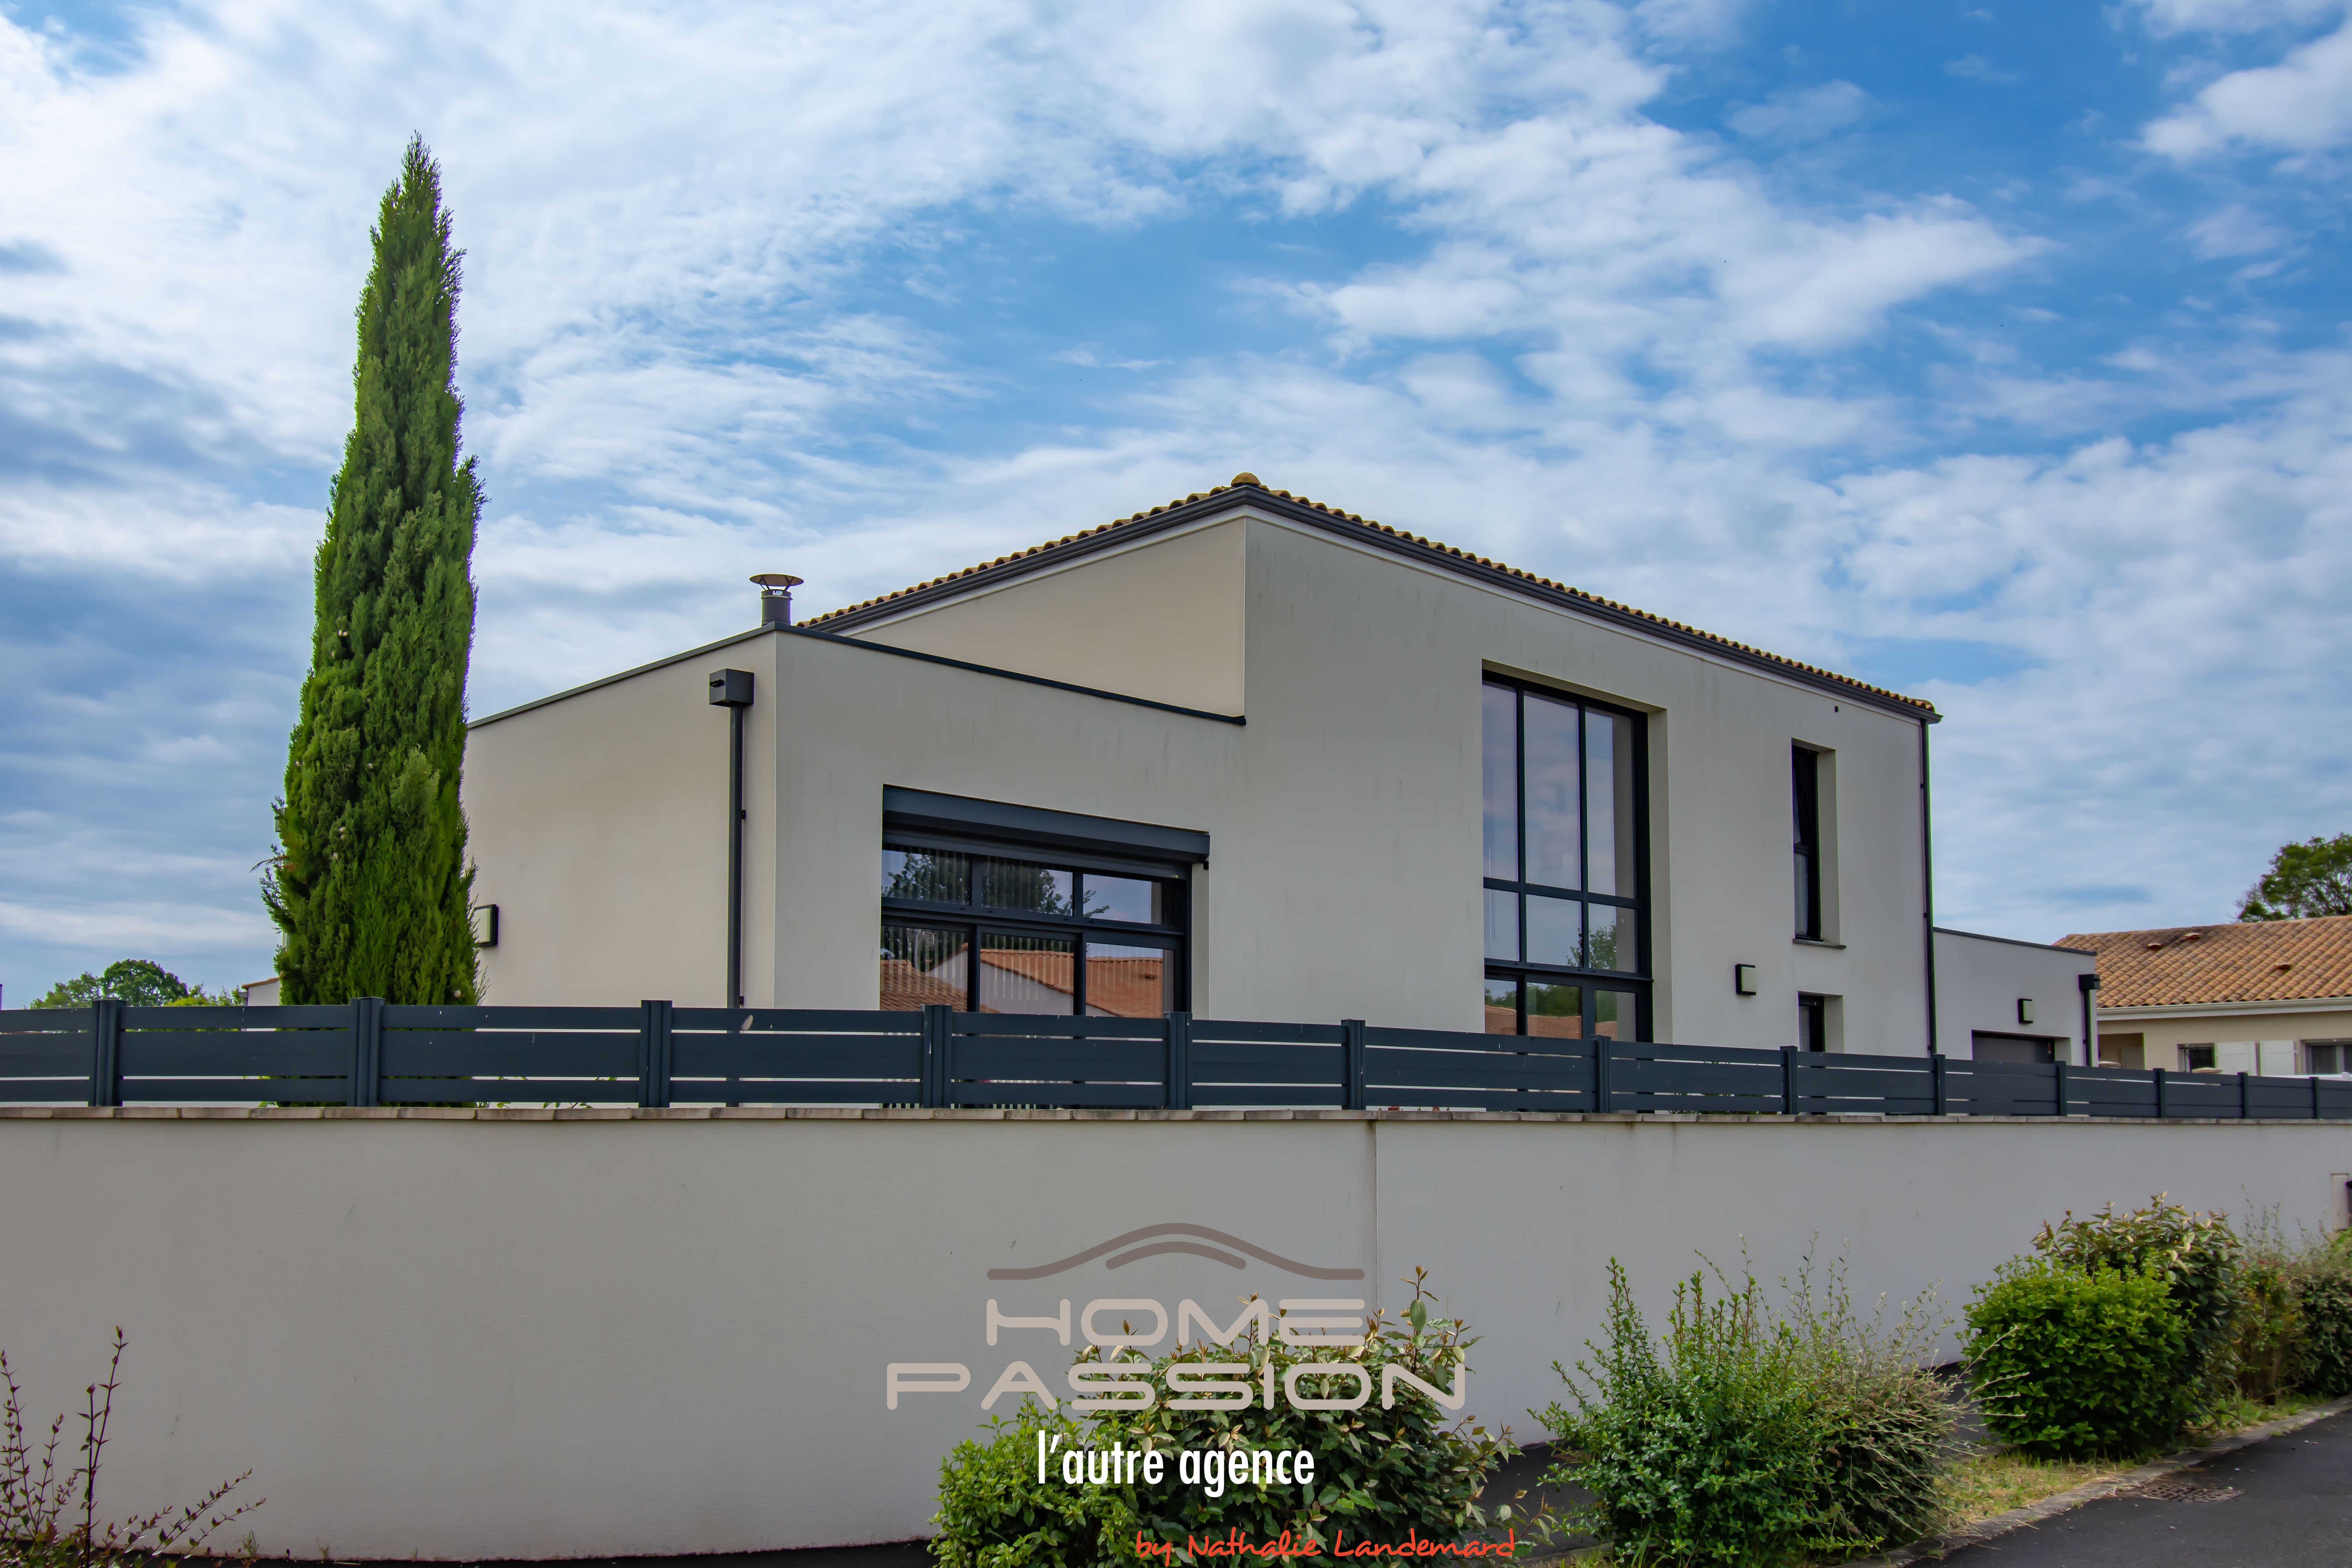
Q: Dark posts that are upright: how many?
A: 13